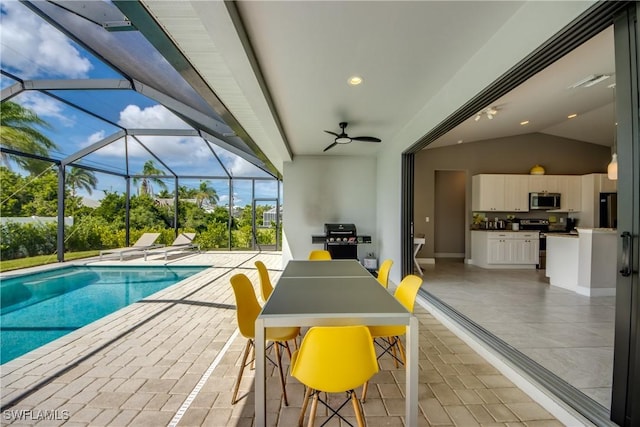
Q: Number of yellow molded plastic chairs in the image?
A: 6